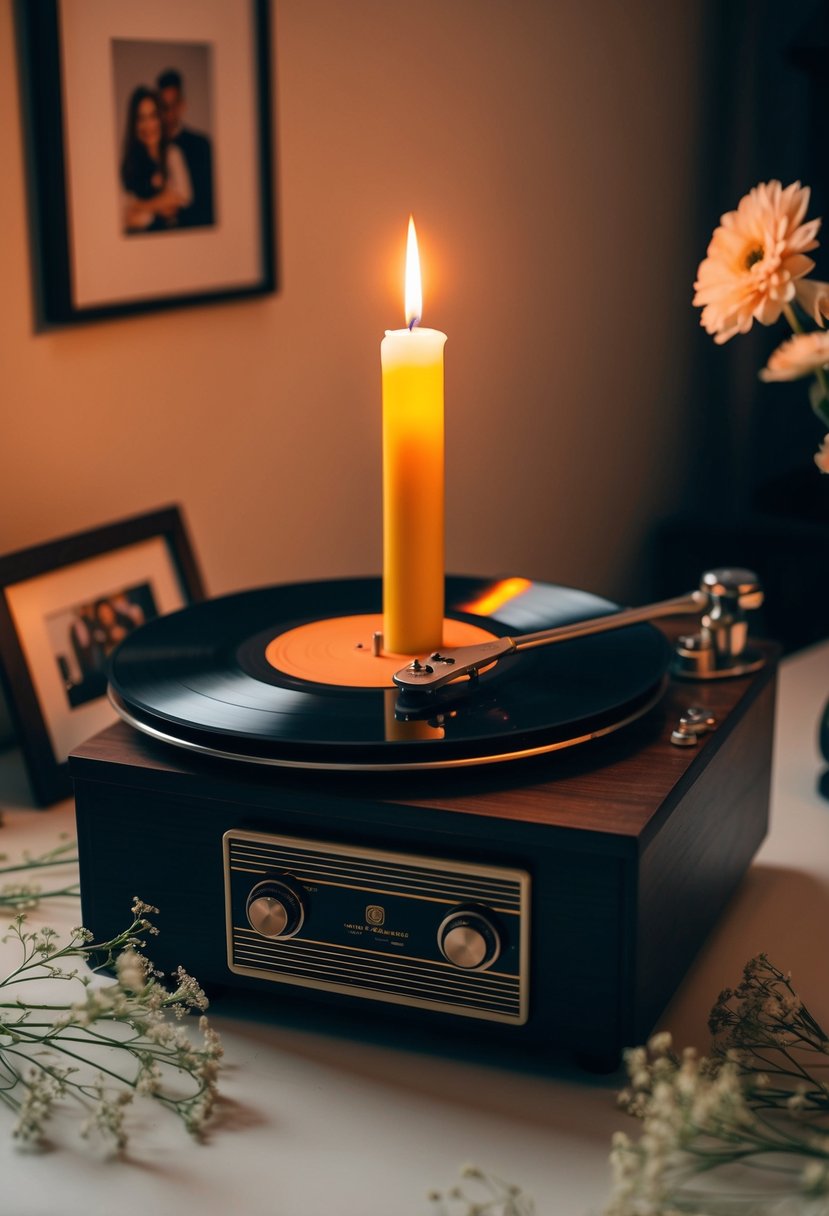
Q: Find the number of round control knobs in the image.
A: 2